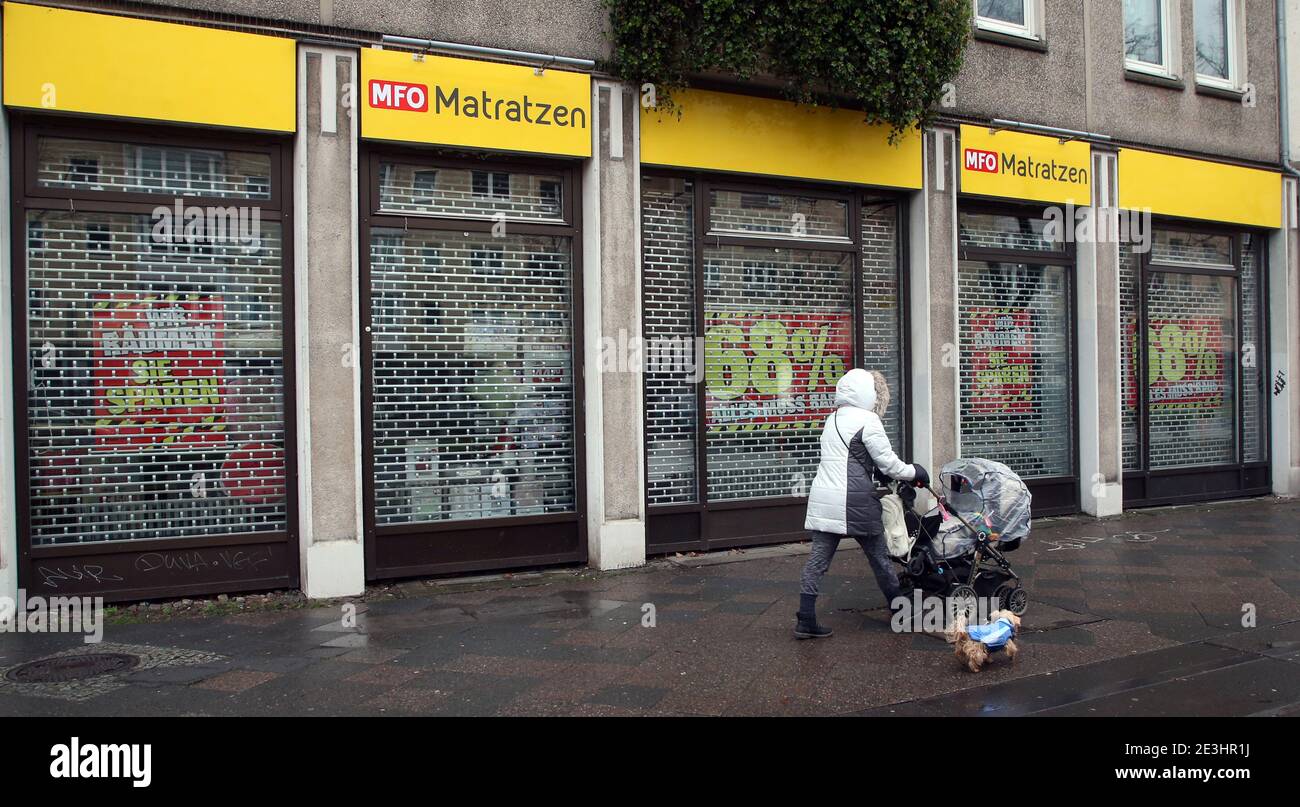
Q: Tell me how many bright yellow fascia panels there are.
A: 5